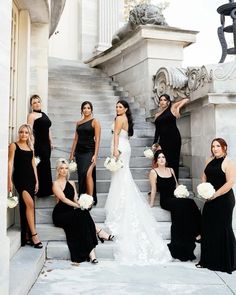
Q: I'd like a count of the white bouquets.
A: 8